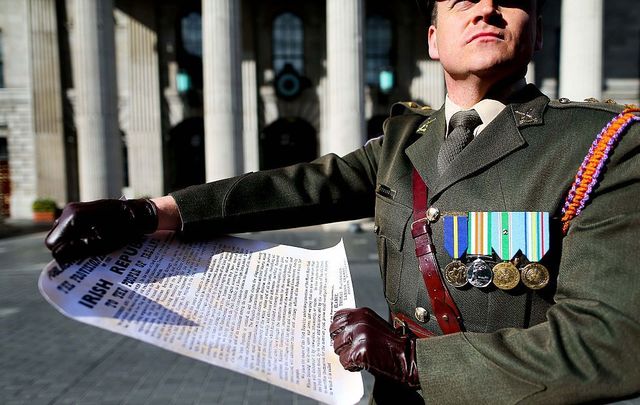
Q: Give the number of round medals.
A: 4